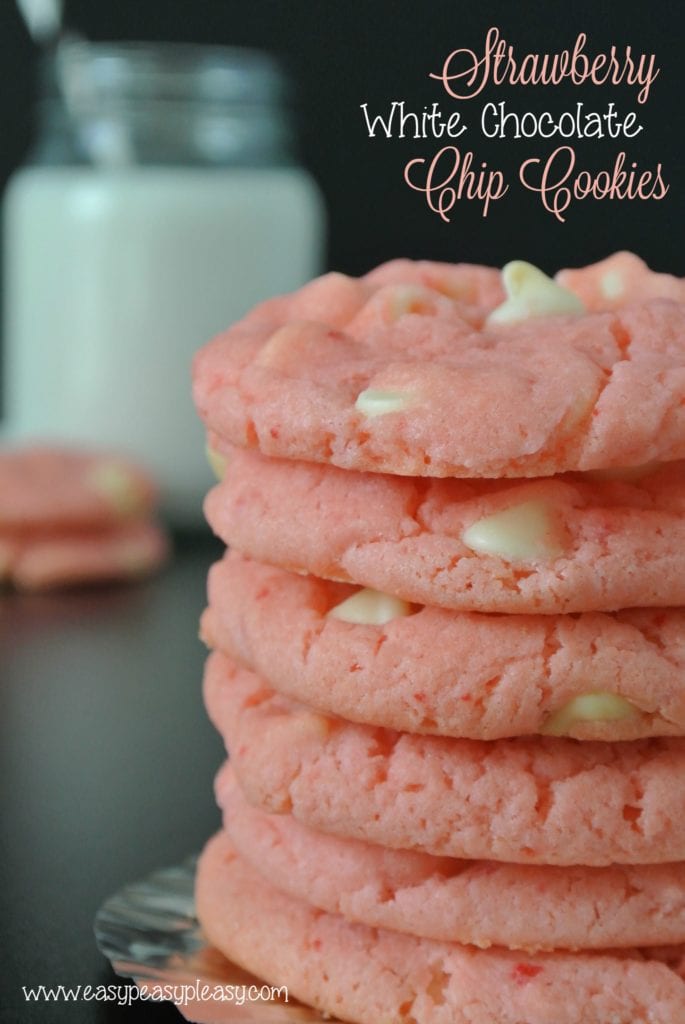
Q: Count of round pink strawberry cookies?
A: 8